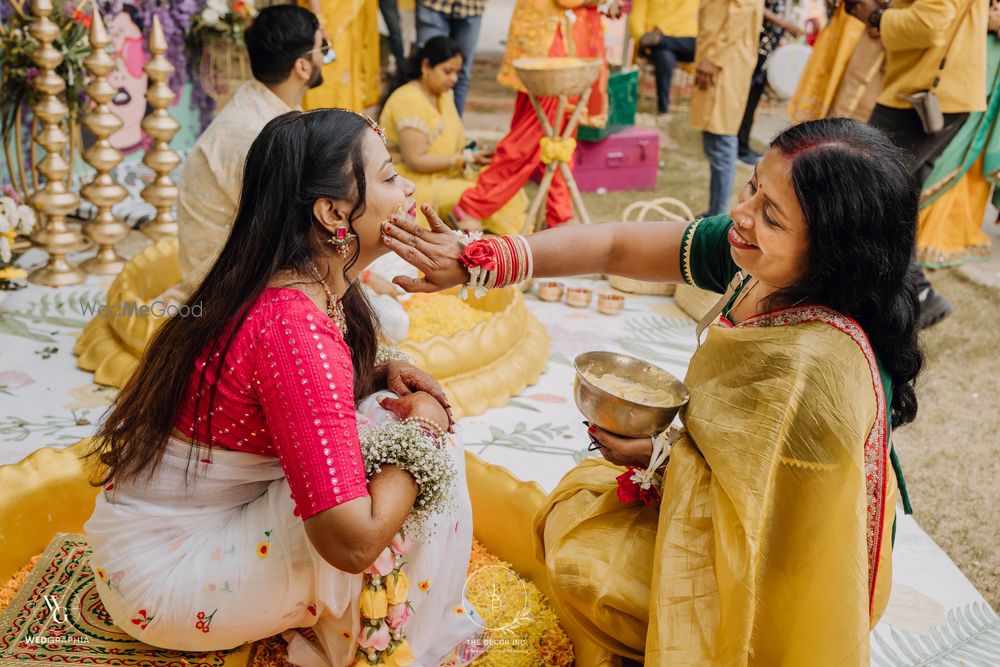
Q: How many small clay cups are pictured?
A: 3